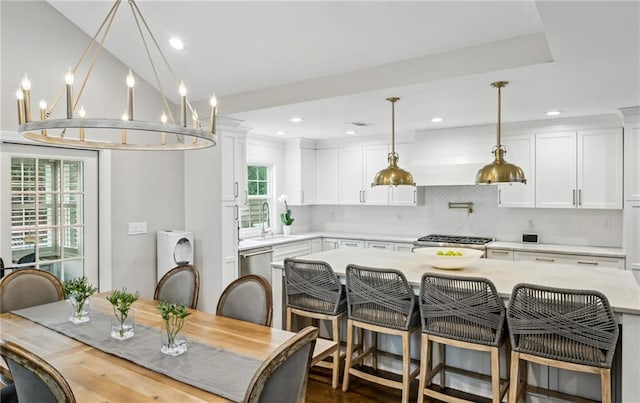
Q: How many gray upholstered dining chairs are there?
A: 5